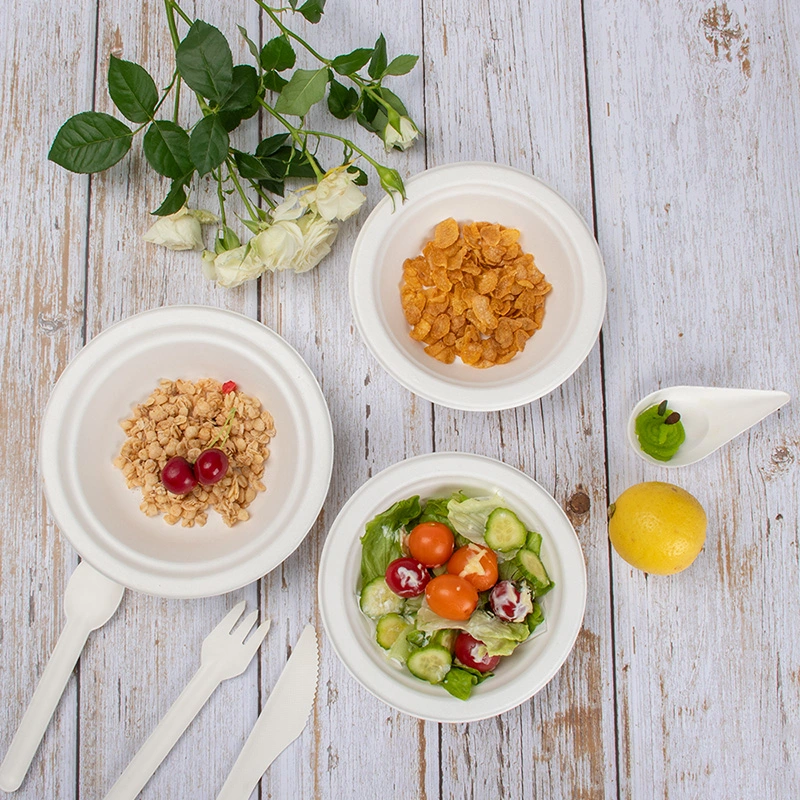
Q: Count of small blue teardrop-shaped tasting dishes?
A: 0